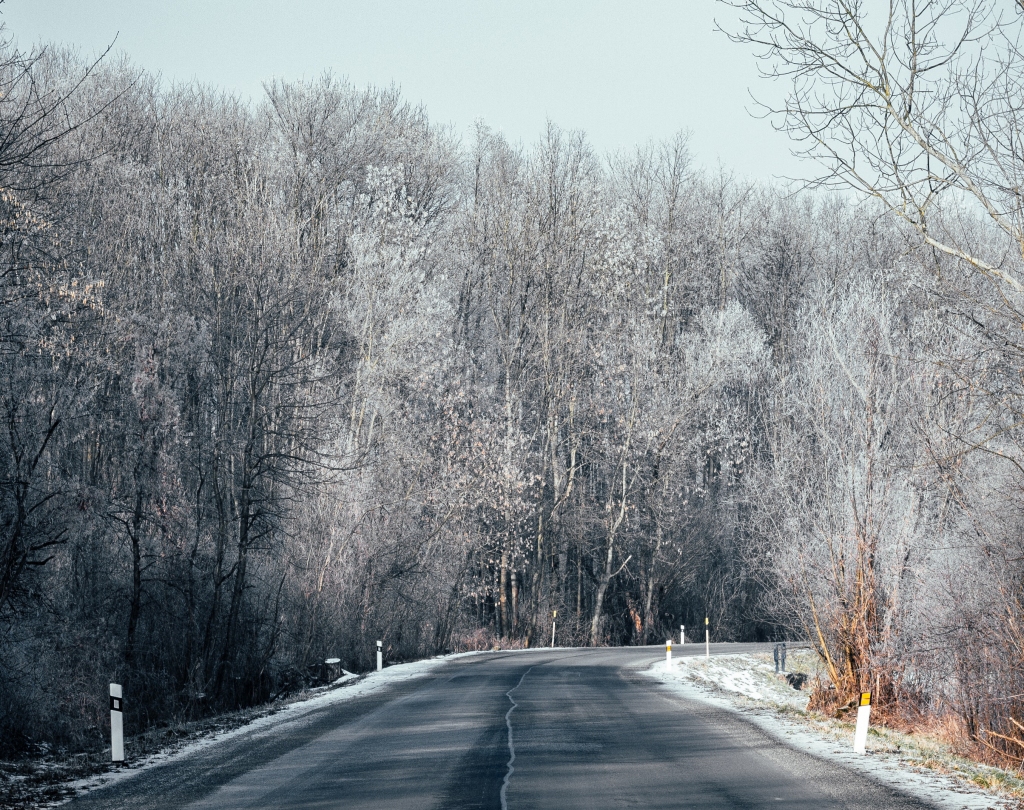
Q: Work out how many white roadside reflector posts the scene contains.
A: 7